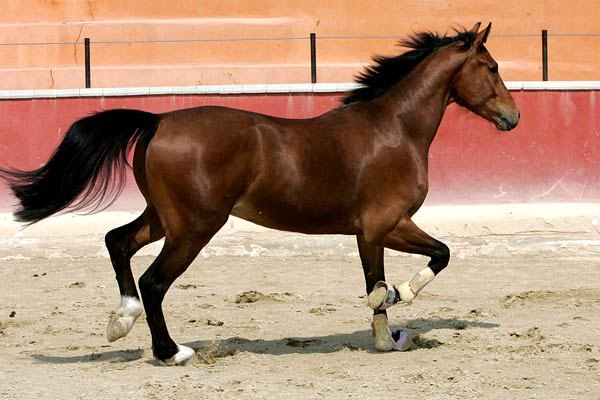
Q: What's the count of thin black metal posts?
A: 3